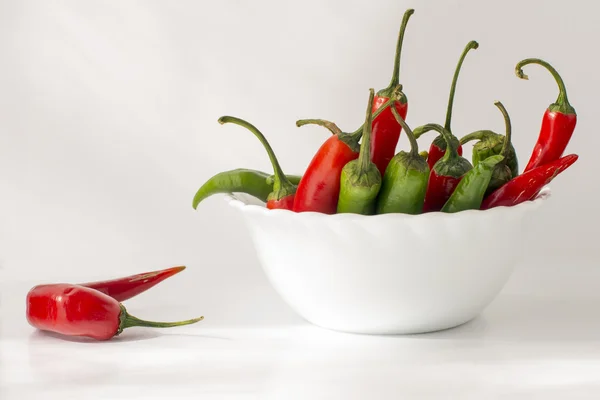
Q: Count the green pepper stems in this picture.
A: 12